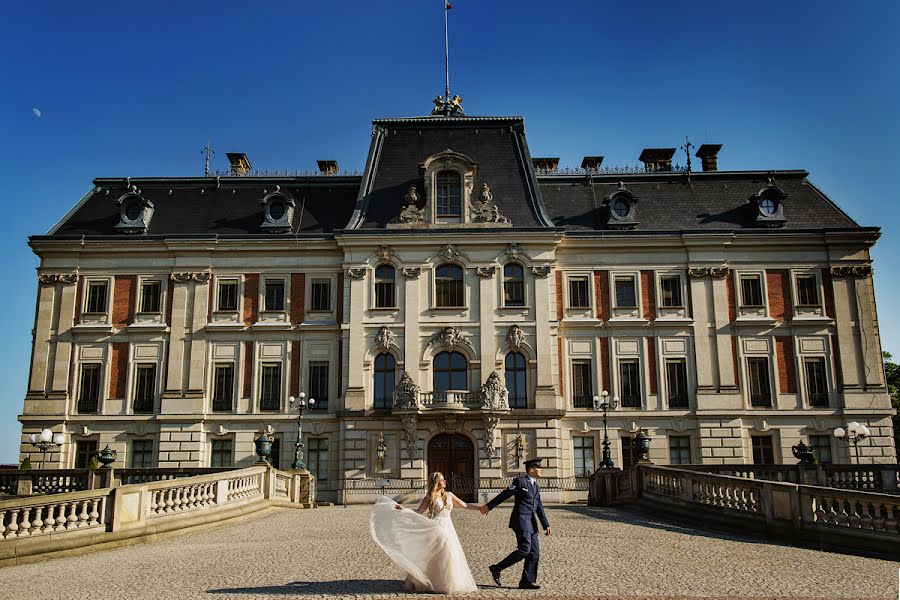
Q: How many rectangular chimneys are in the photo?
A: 6